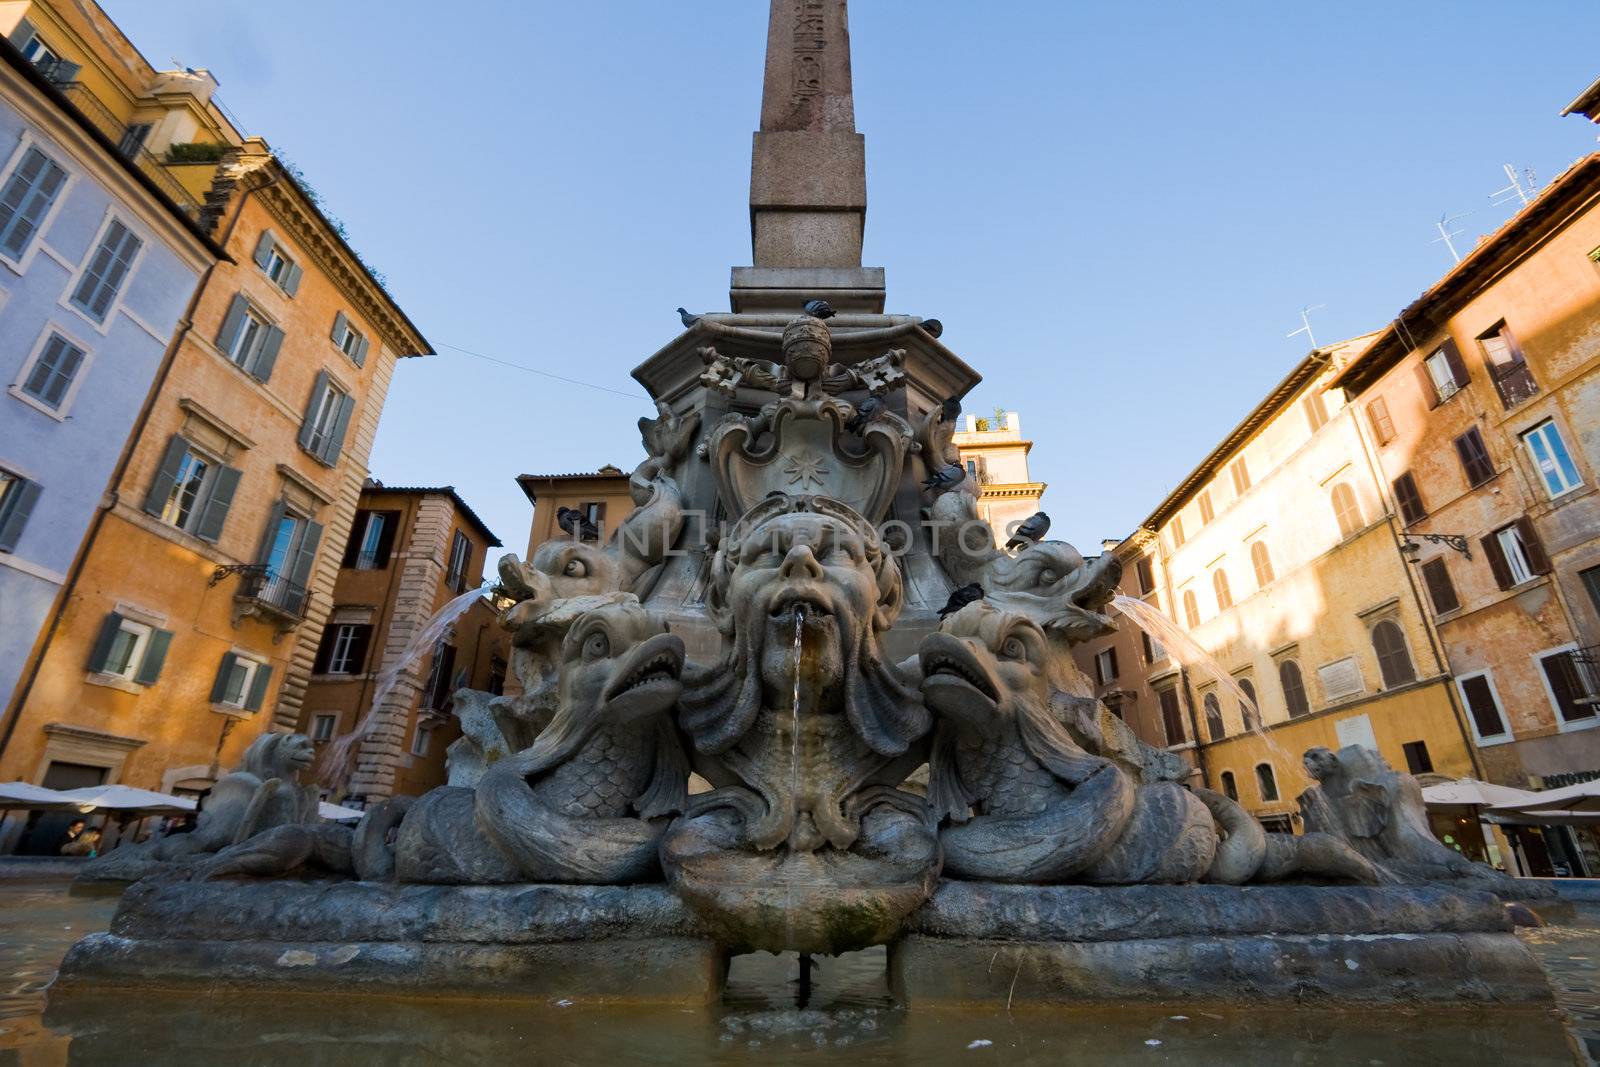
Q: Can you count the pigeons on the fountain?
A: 9